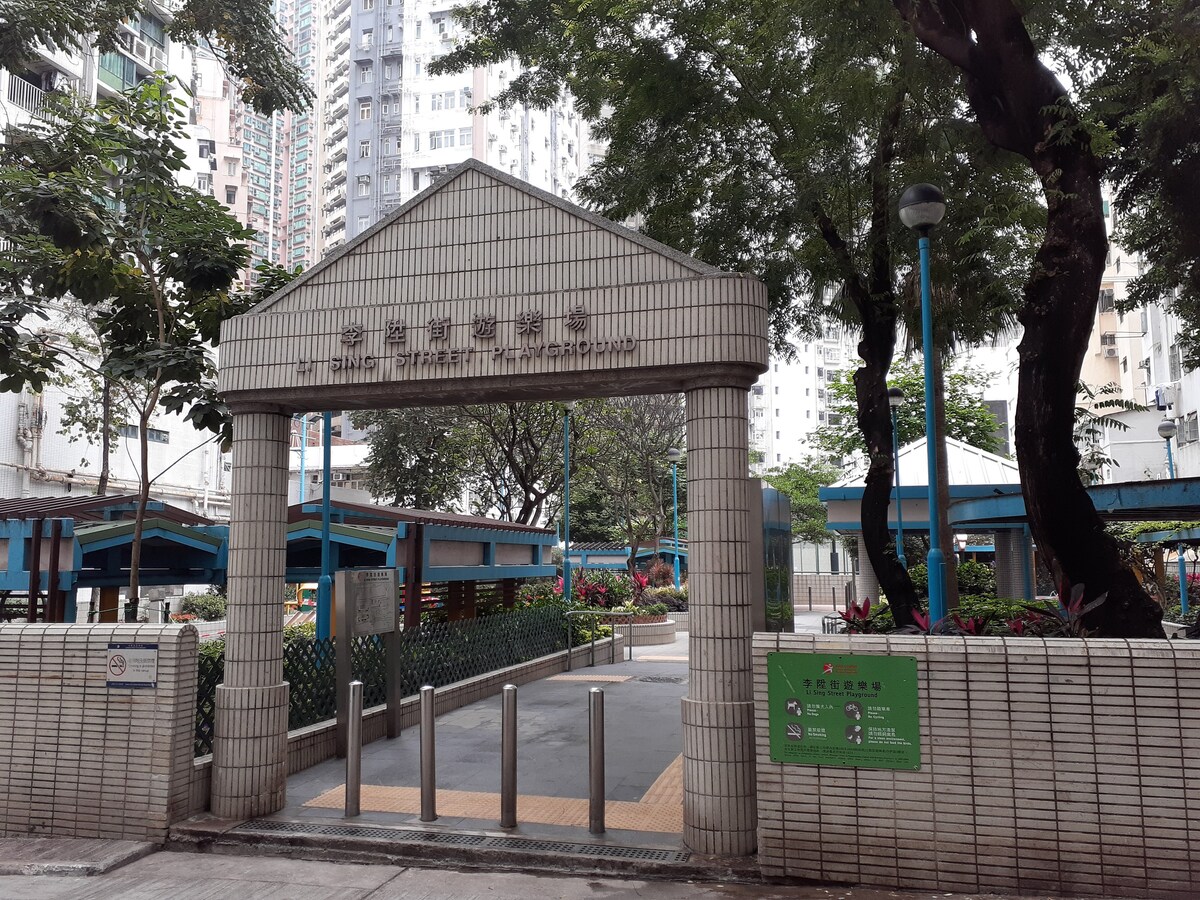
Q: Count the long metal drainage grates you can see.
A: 1